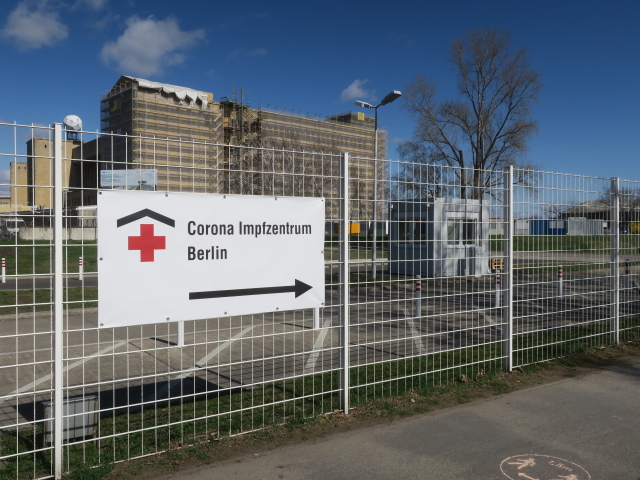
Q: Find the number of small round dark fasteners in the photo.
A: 12